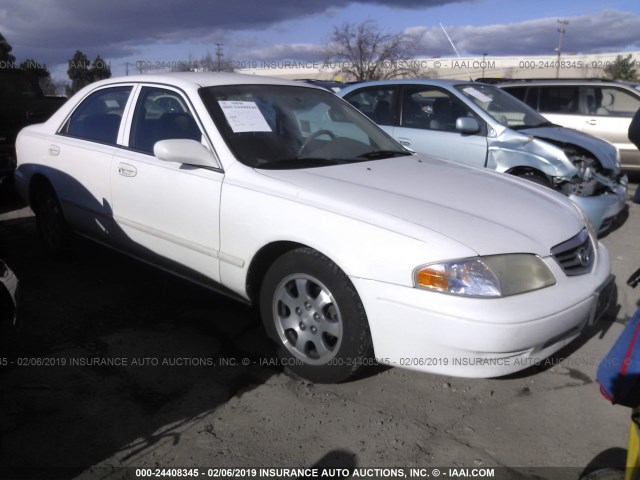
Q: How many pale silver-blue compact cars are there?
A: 1